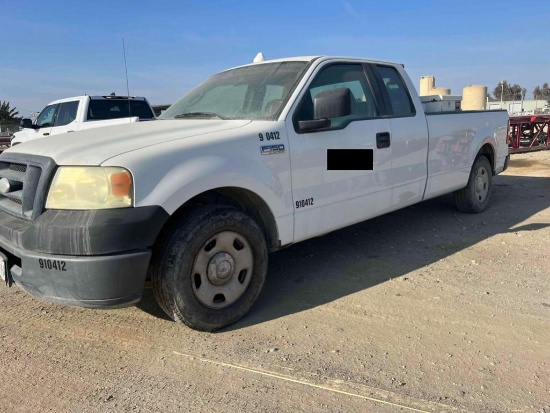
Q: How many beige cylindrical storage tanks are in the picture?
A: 3